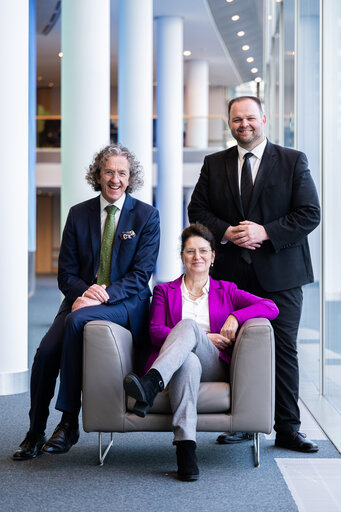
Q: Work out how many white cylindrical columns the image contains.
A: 5